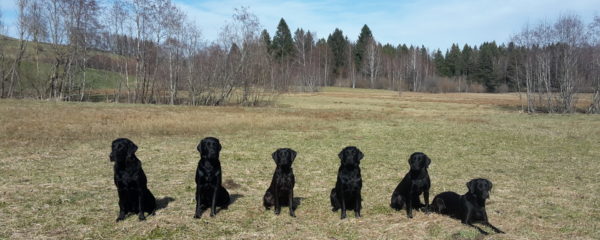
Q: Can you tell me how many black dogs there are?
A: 6